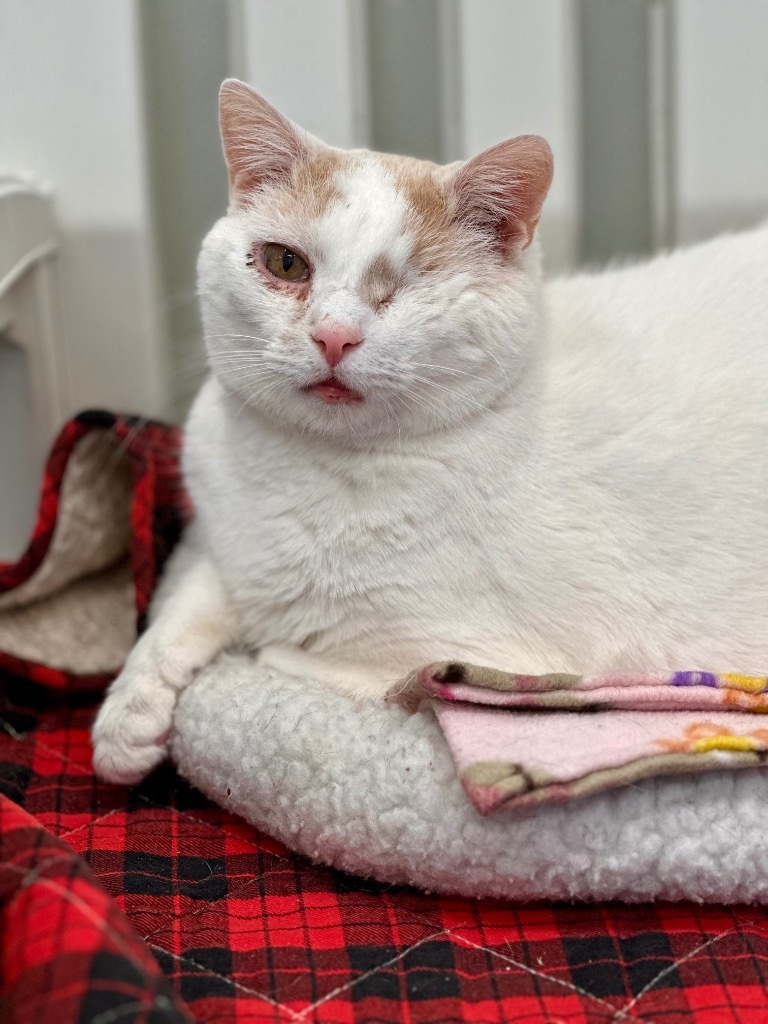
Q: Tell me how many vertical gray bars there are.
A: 3